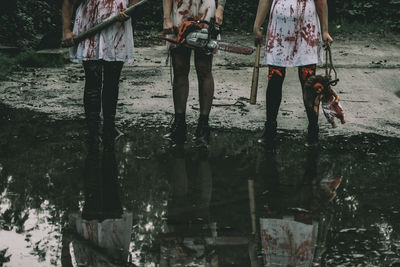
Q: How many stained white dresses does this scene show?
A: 3